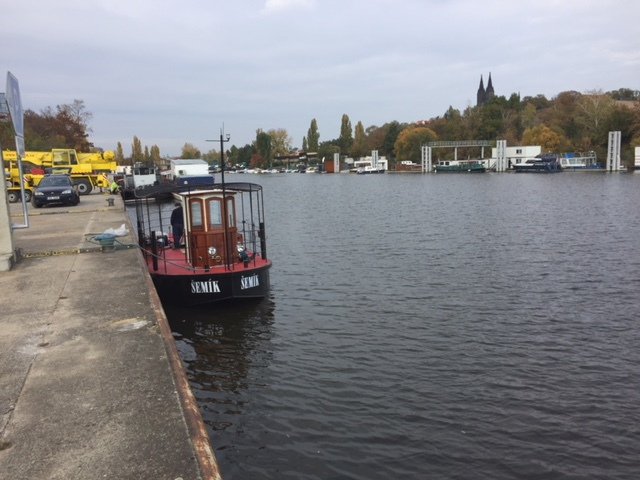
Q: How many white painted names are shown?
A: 2